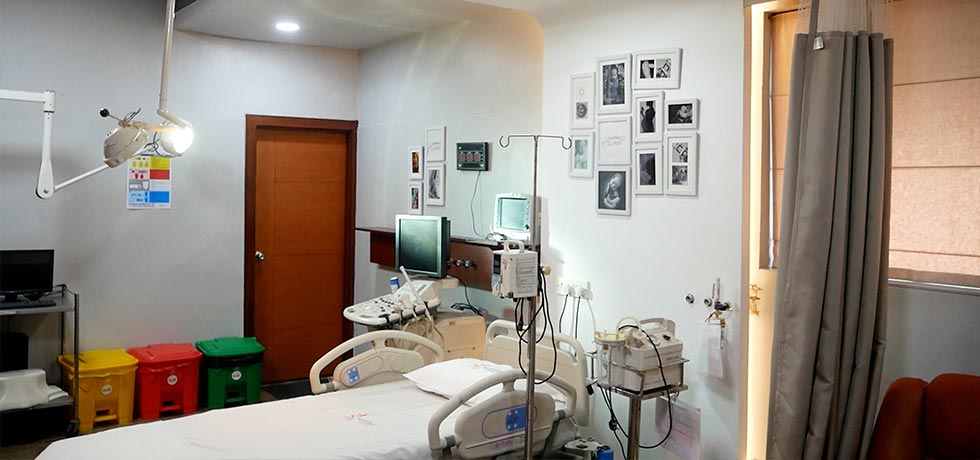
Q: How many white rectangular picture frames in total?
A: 14